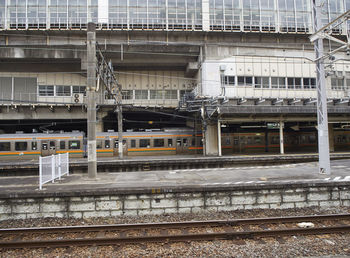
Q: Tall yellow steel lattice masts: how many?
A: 0